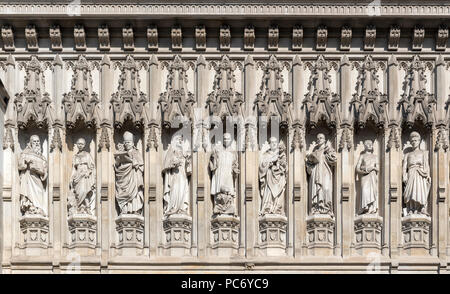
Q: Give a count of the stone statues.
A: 9